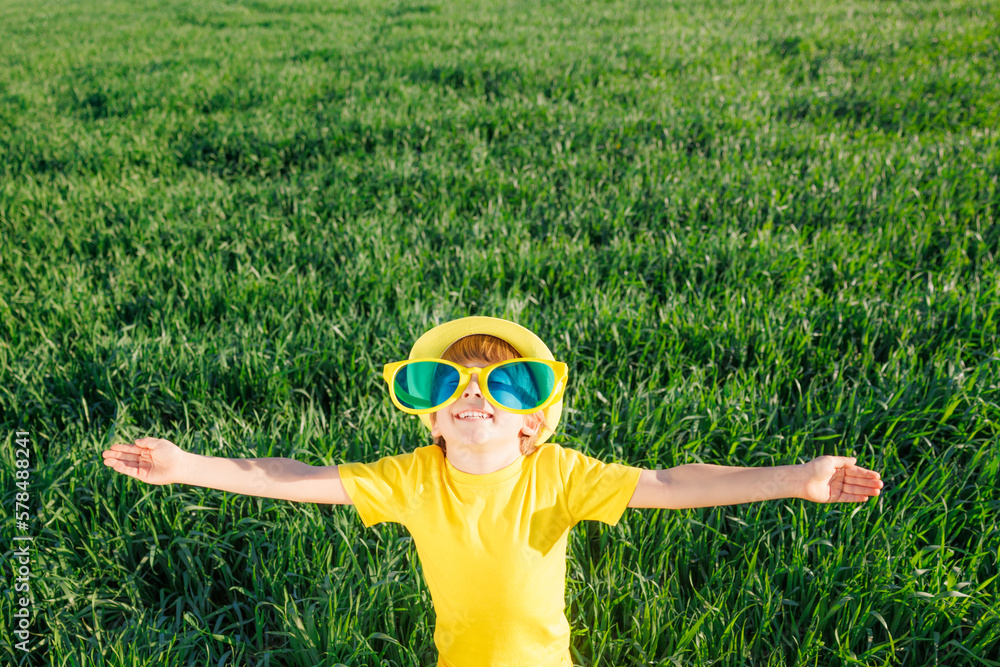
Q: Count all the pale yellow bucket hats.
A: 1